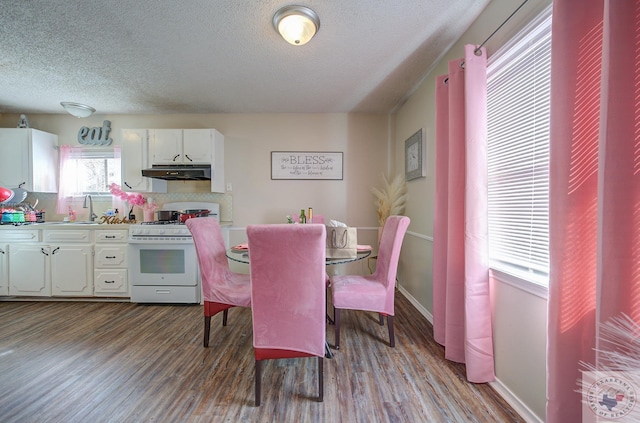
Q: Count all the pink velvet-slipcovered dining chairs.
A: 4